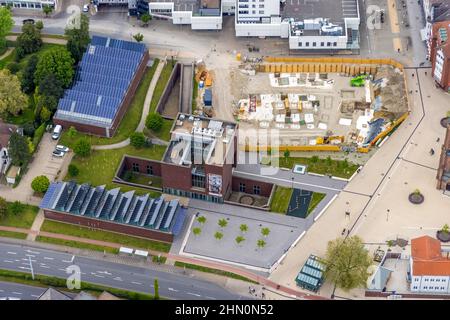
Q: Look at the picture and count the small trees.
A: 8